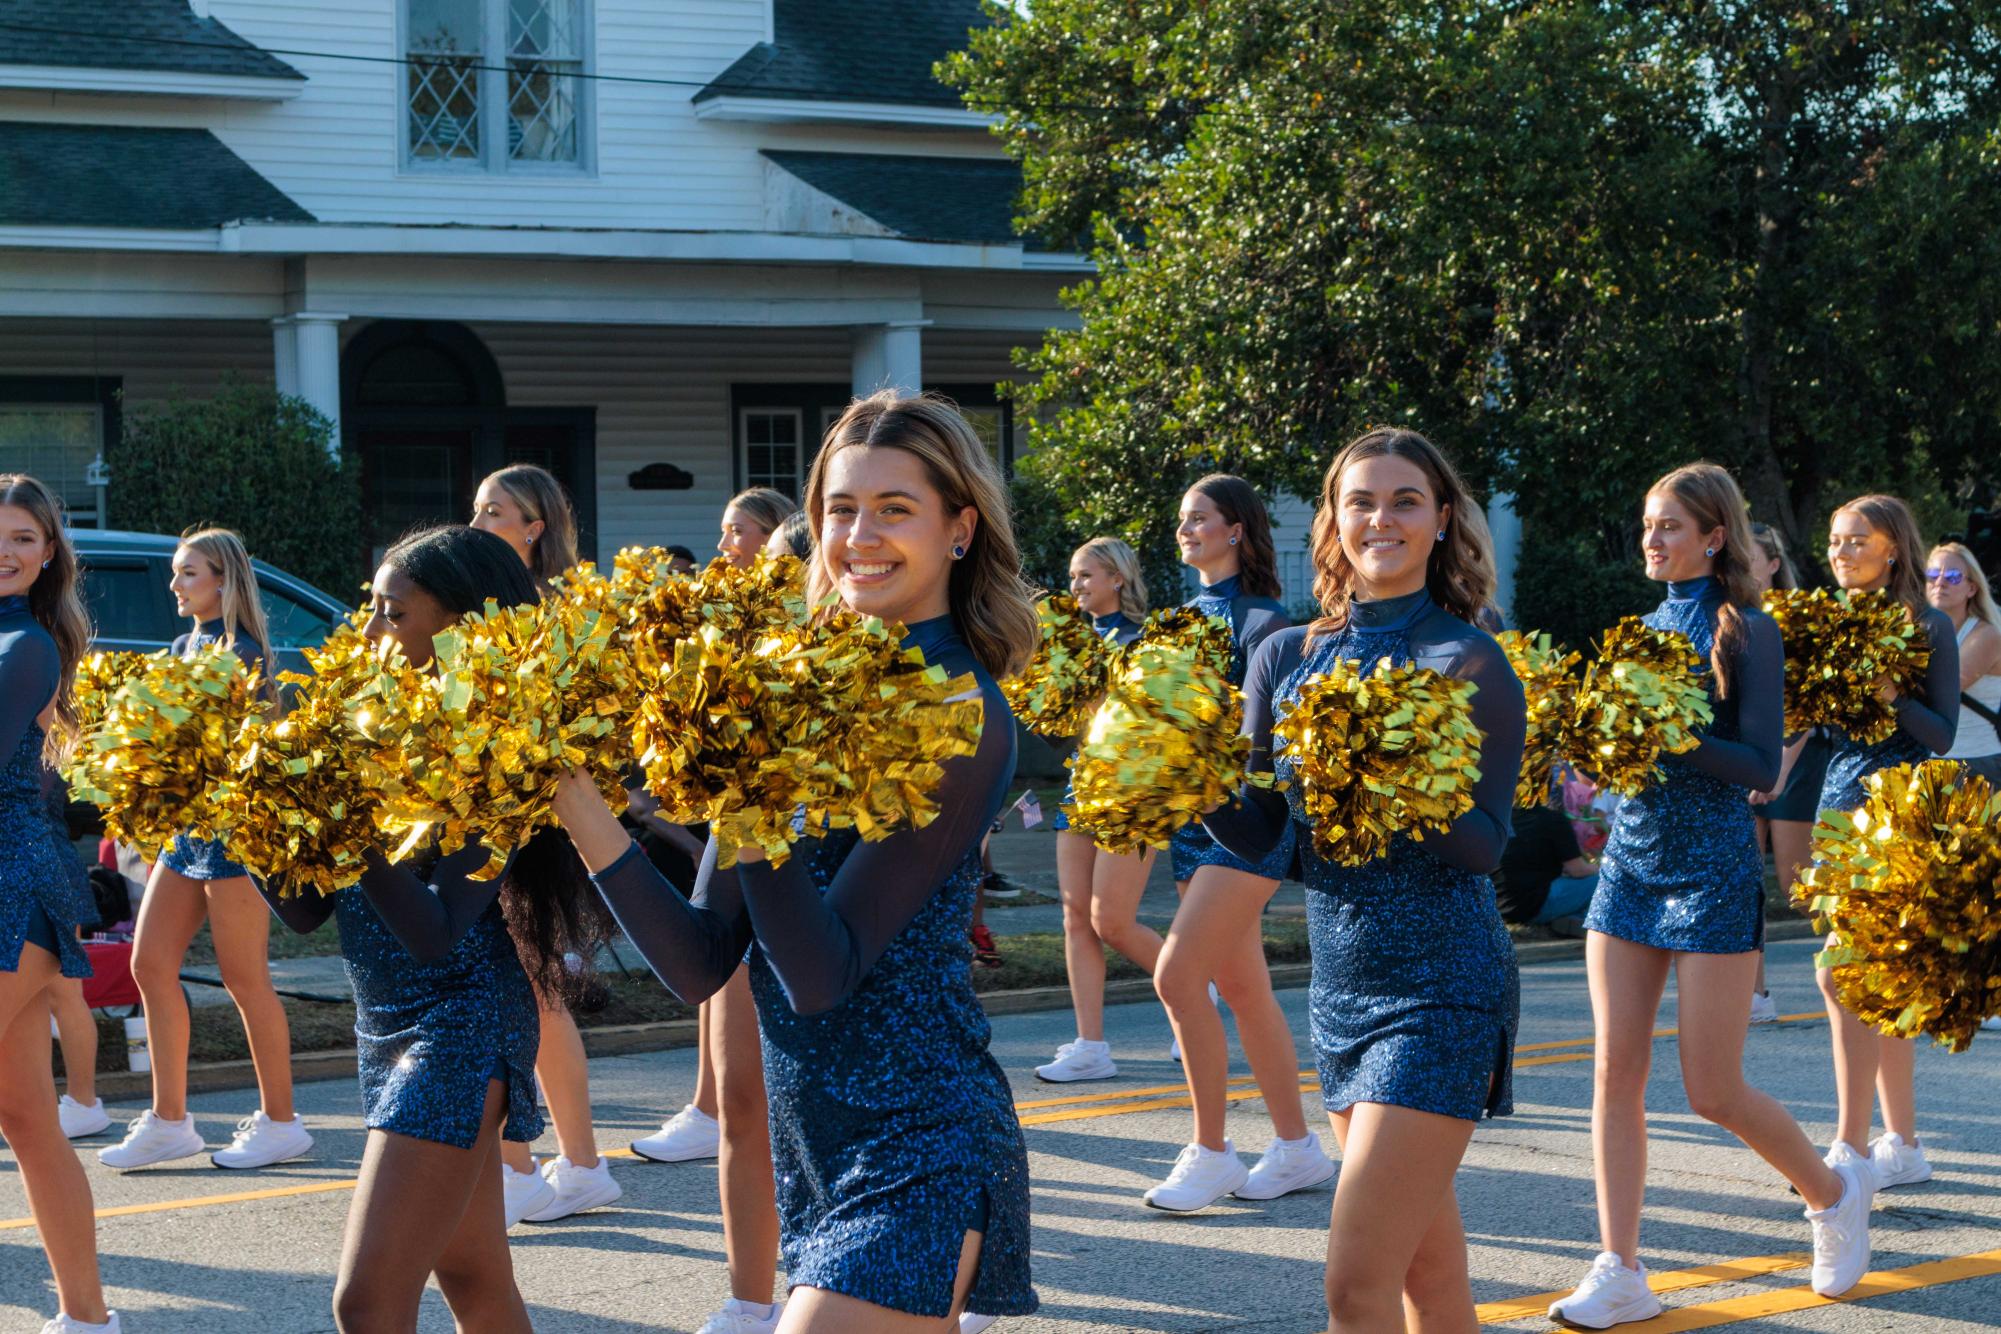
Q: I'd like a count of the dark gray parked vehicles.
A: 1